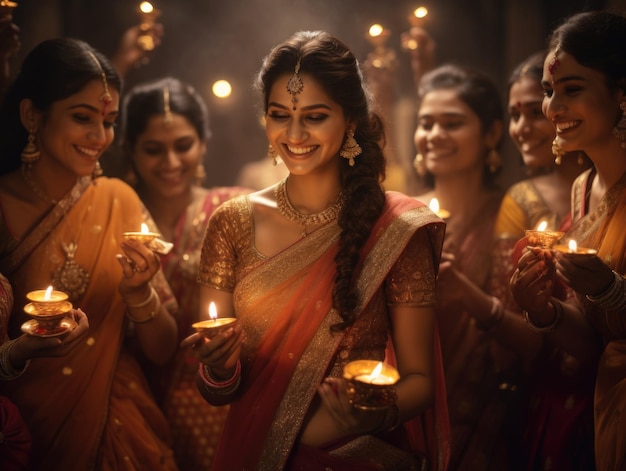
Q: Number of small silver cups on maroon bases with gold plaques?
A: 0